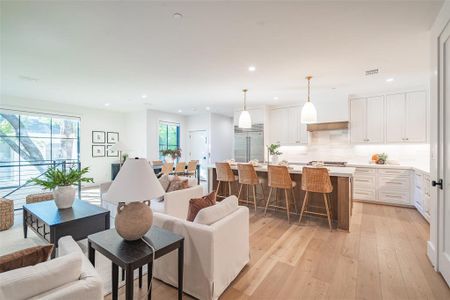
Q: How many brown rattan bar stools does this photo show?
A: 4